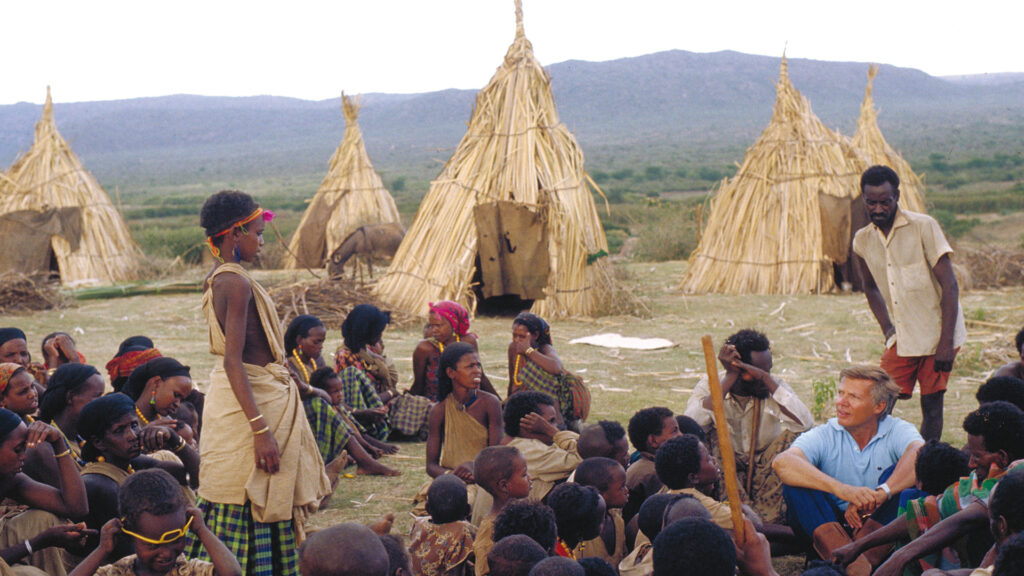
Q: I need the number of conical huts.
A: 5